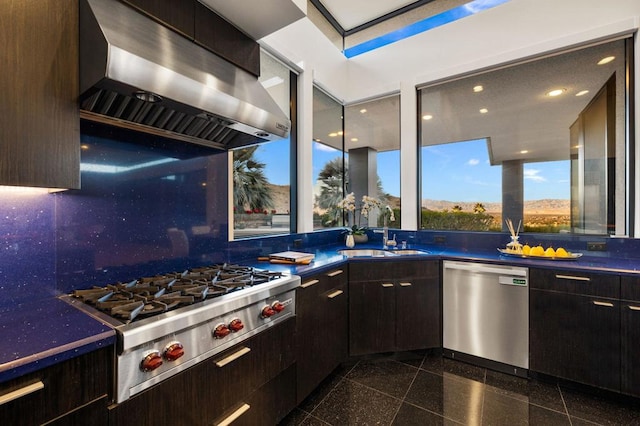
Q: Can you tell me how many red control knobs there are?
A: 6